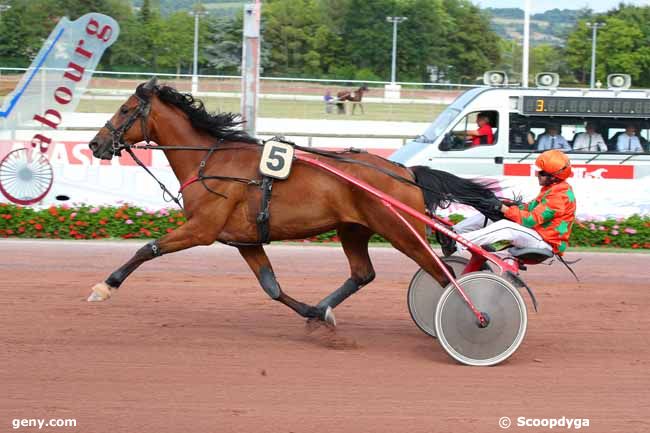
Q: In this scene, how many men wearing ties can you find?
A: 3